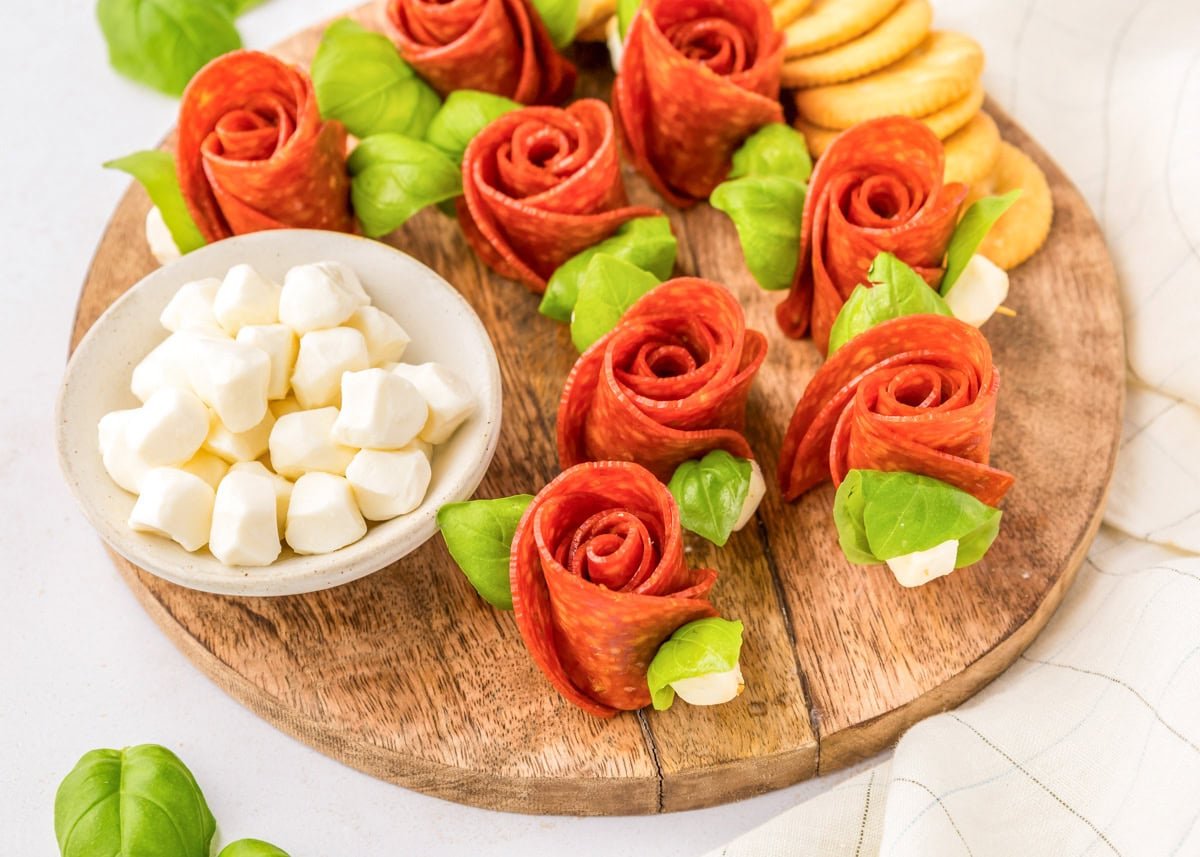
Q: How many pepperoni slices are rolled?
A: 8